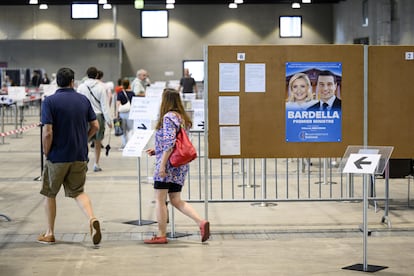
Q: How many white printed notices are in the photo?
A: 4